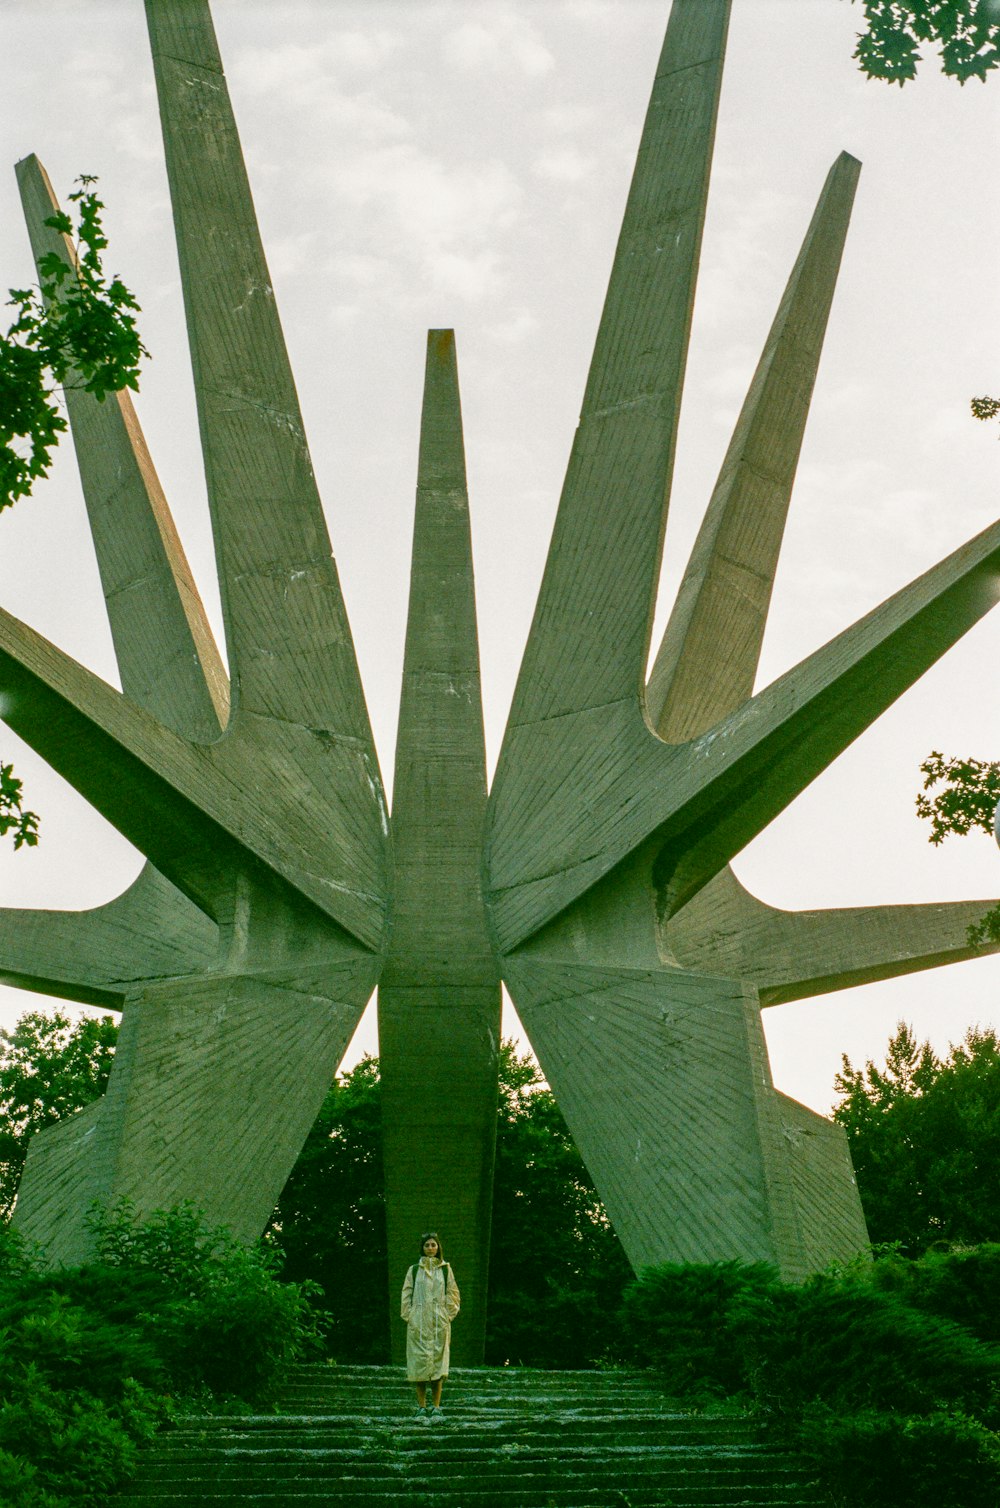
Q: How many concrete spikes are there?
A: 9